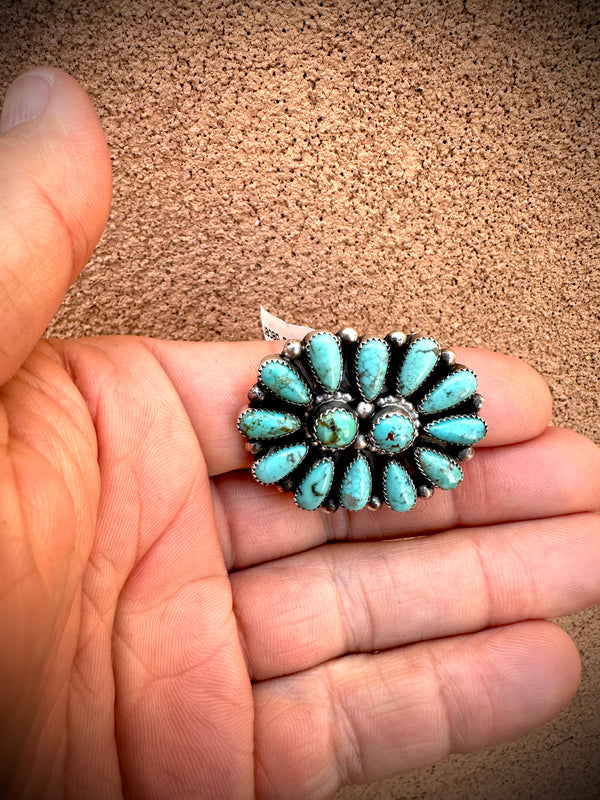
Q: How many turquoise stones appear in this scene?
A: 14